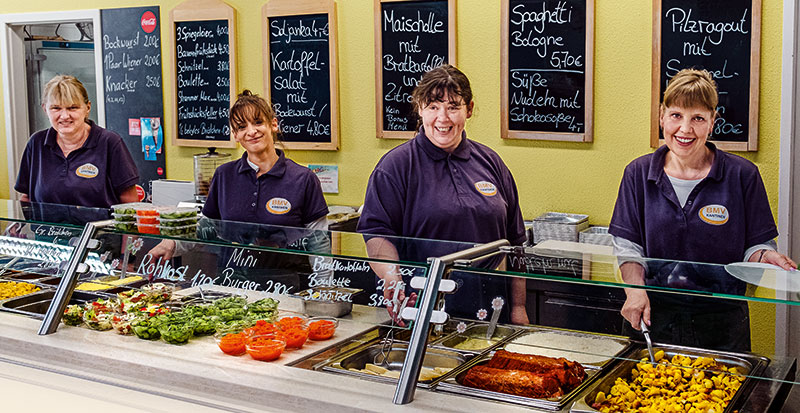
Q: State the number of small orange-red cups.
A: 6